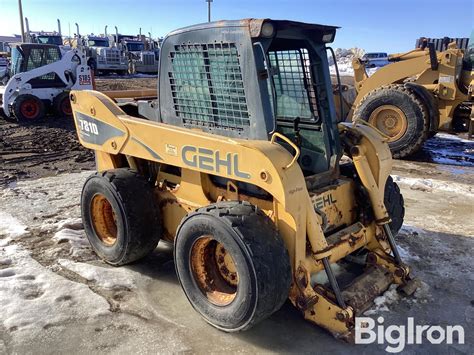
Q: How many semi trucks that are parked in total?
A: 4